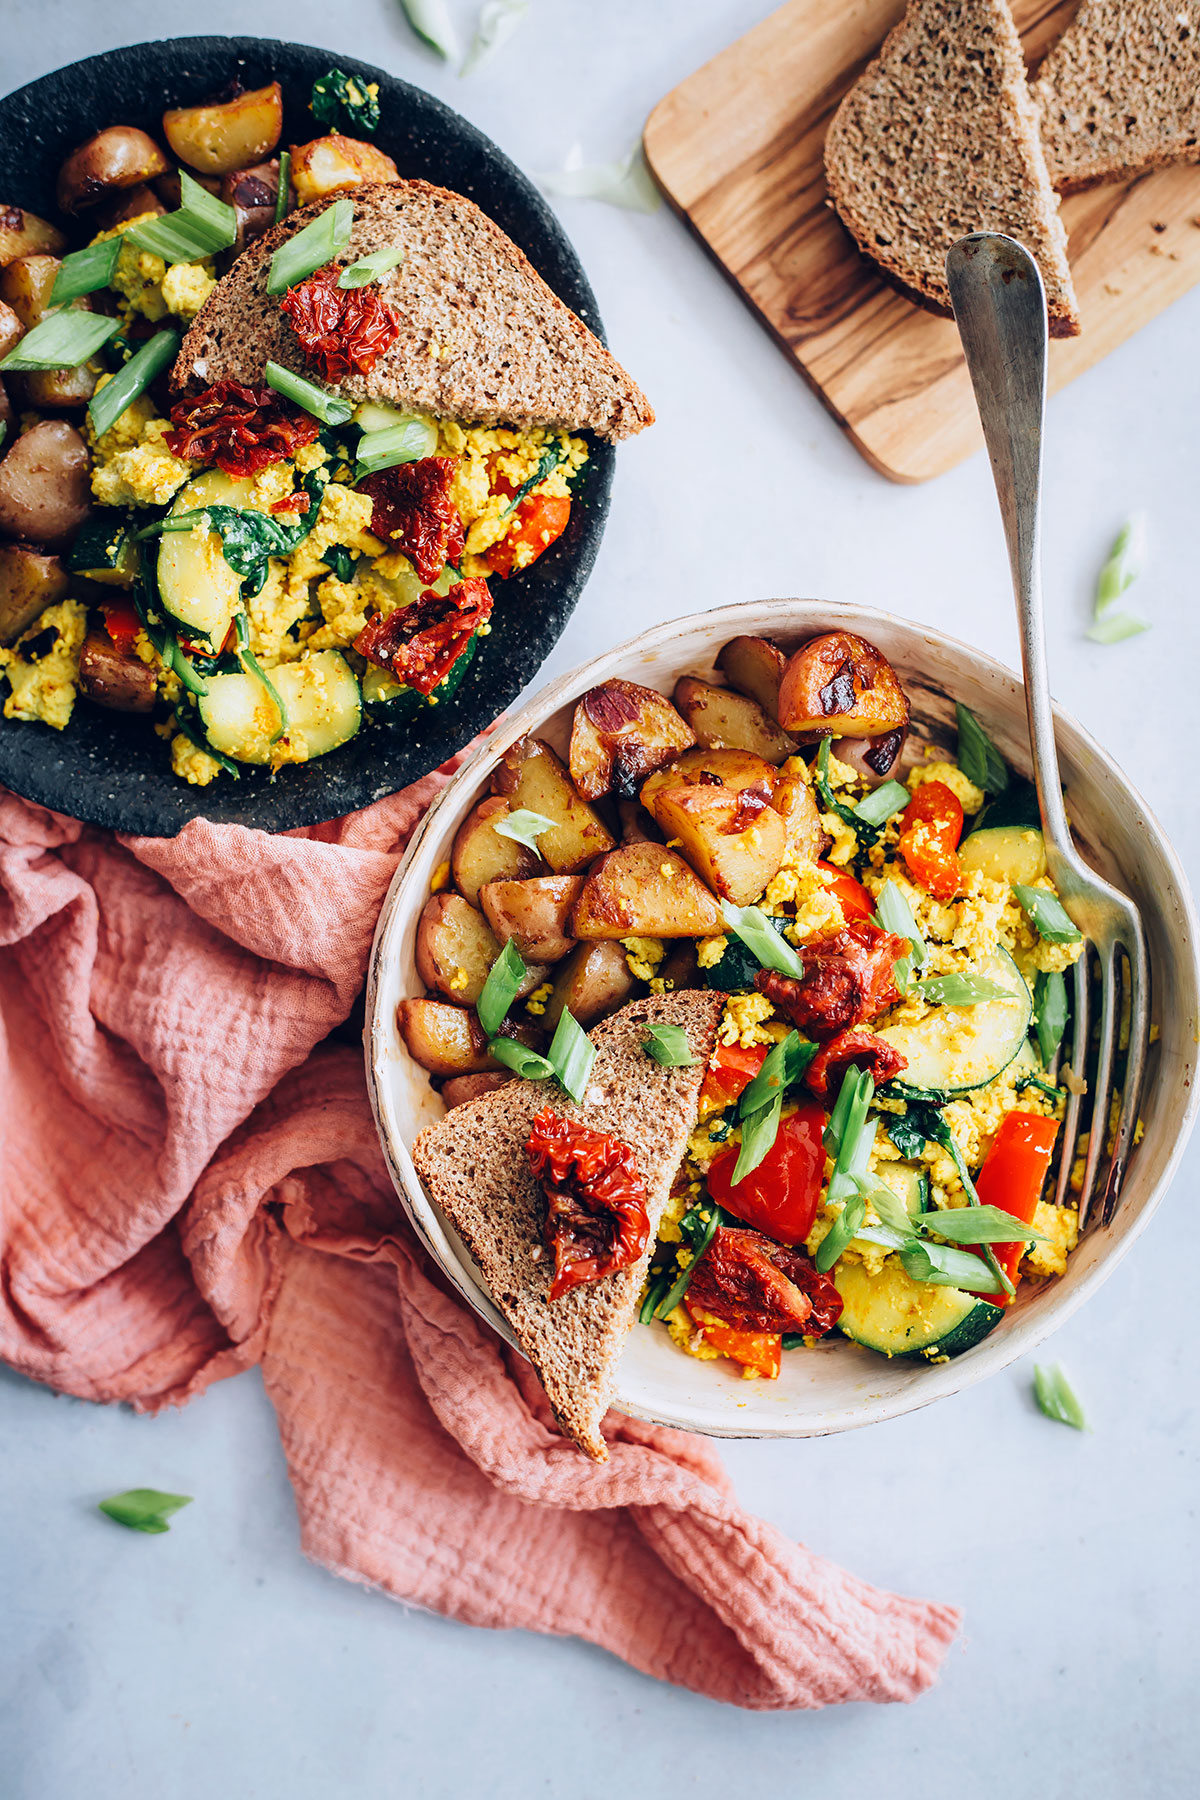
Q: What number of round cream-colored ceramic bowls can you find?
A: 1